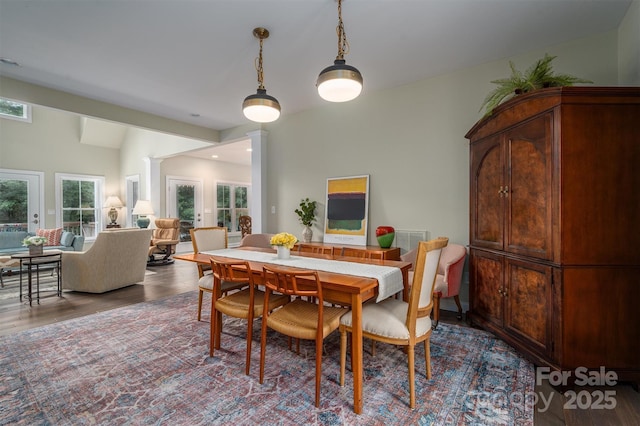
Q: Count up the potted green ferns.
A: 1